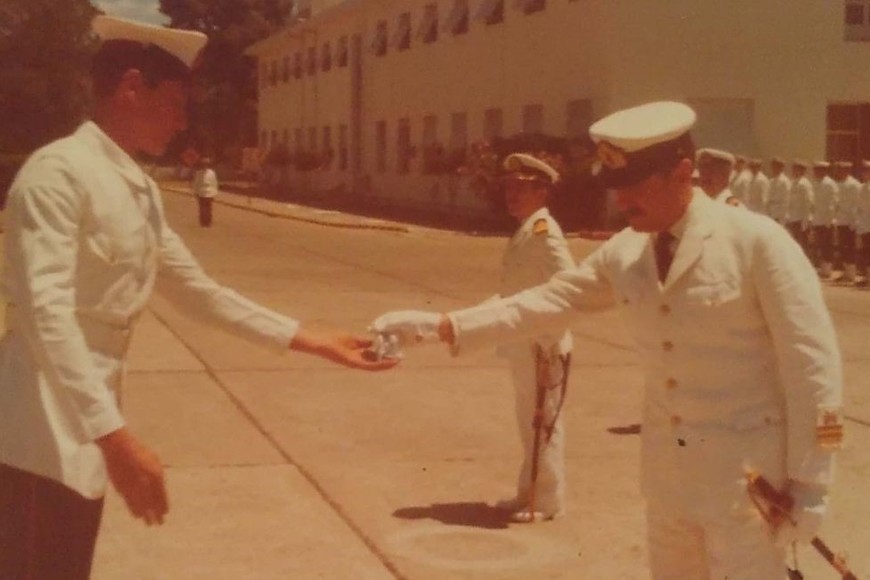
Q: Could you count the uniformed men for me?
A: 12